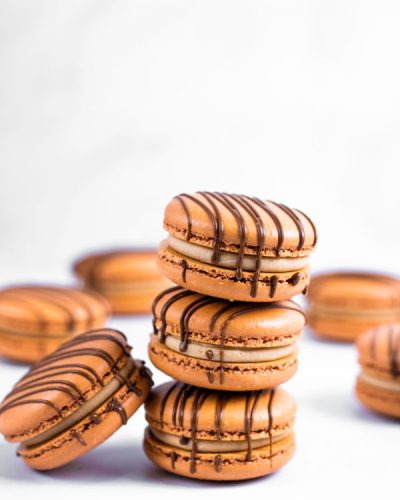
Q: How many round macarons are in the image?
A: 8